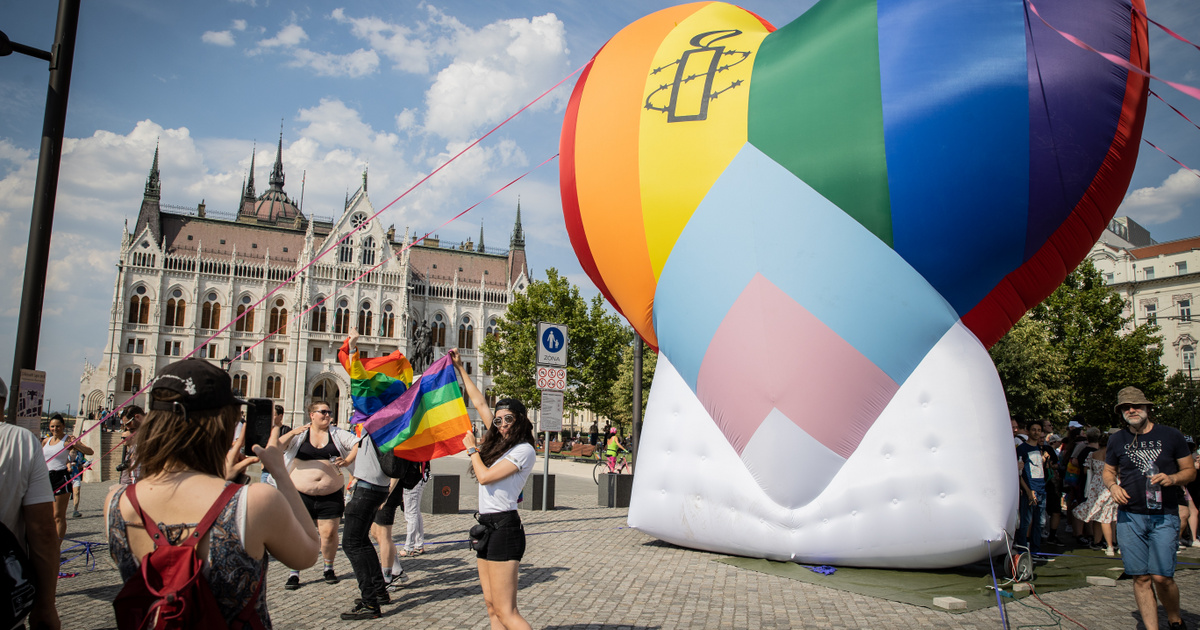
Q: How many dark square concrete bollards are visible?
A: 3